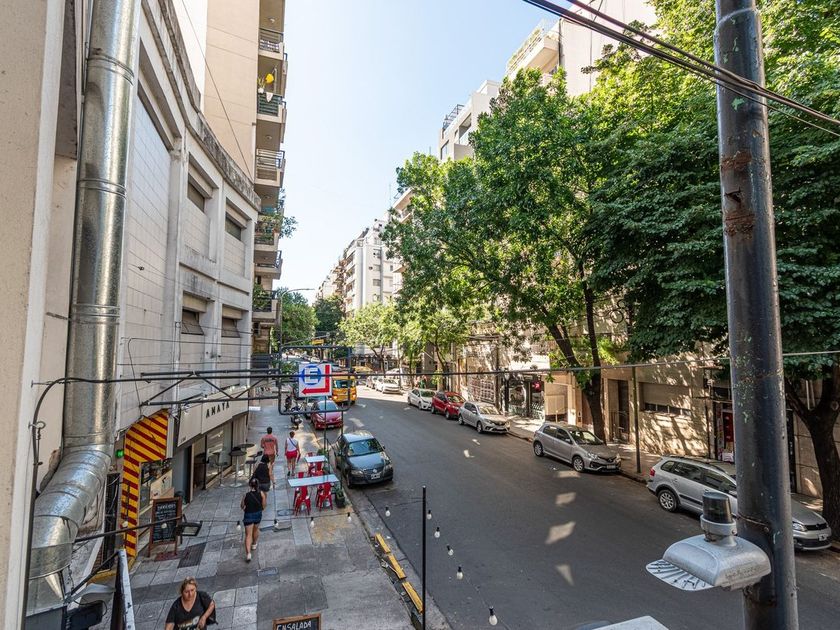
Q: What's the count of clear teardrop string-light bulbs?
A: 12